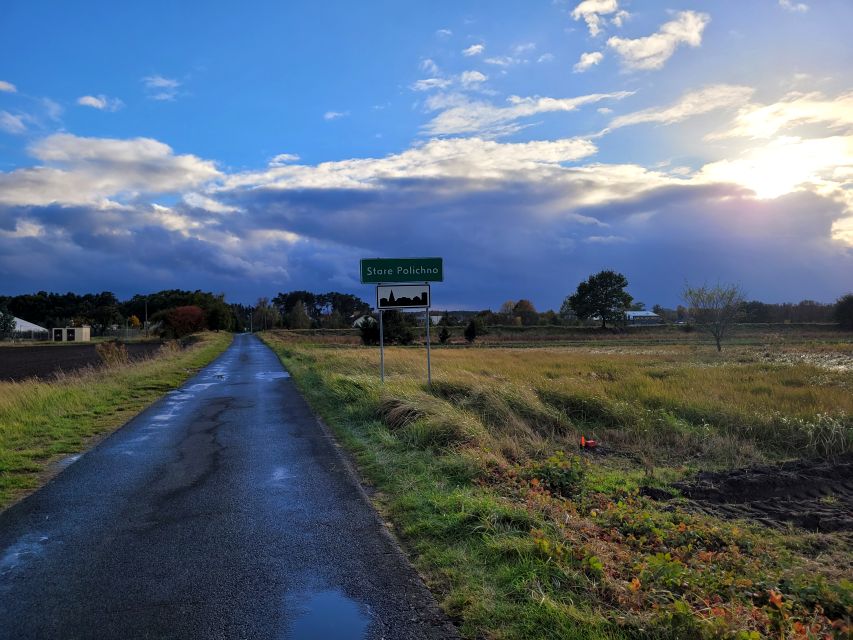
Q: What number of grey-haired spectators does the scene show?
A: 0